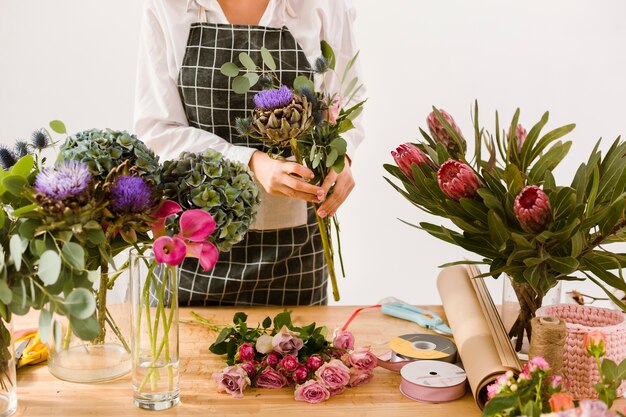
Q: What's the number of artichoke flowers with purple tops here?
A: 3